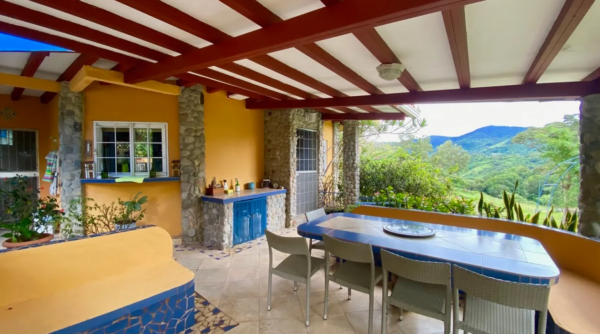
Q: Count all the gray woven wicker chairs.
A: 5